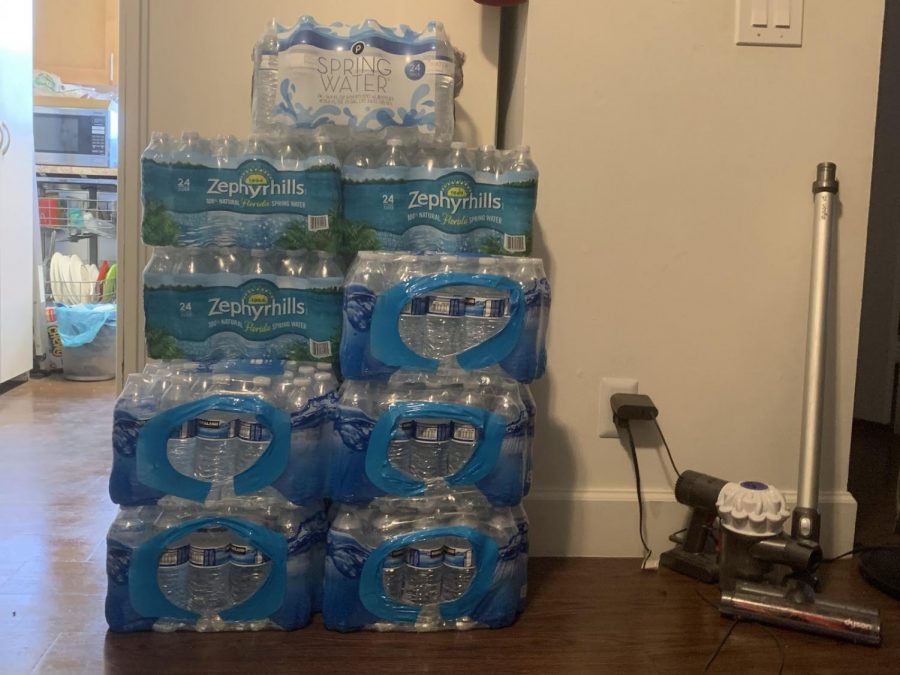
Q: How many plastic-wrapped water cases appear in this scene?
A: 9